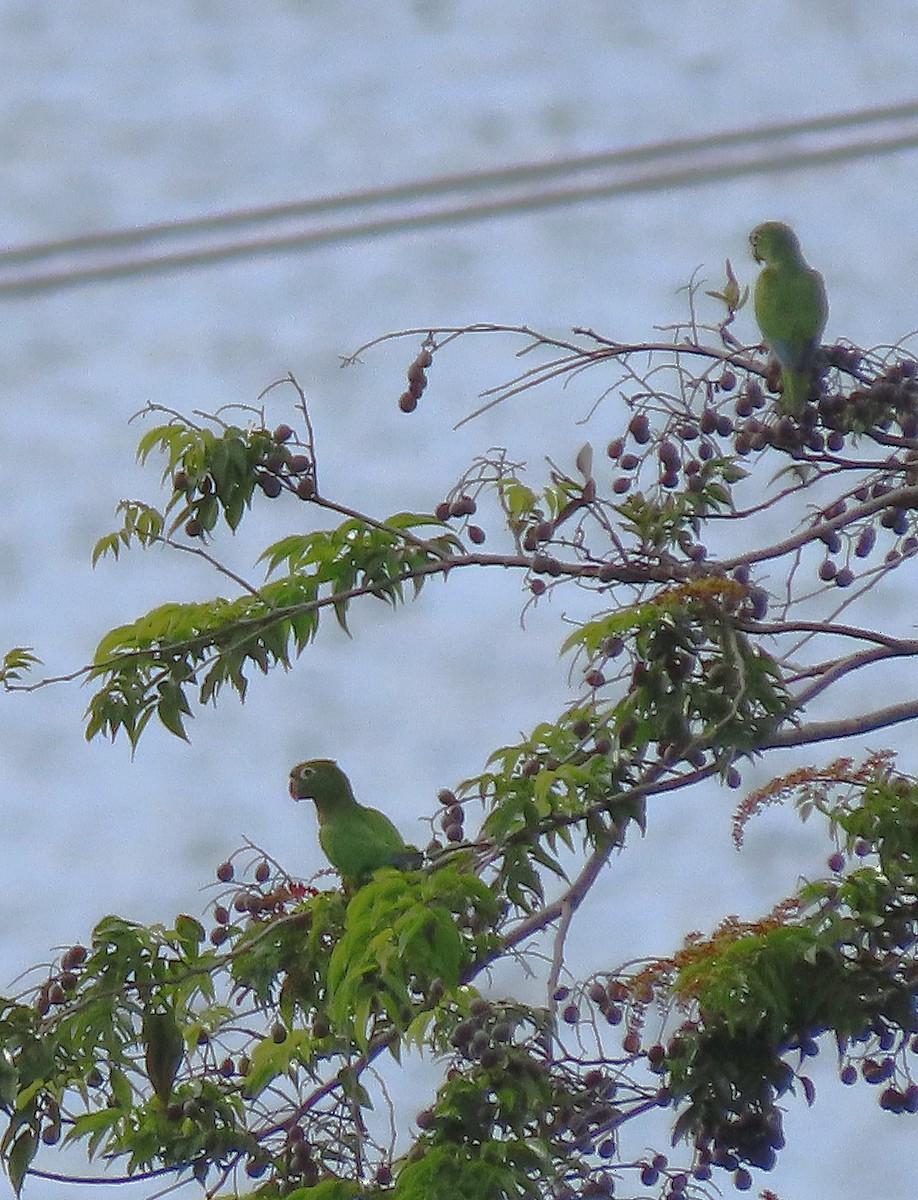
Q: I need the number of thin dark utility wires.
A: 2